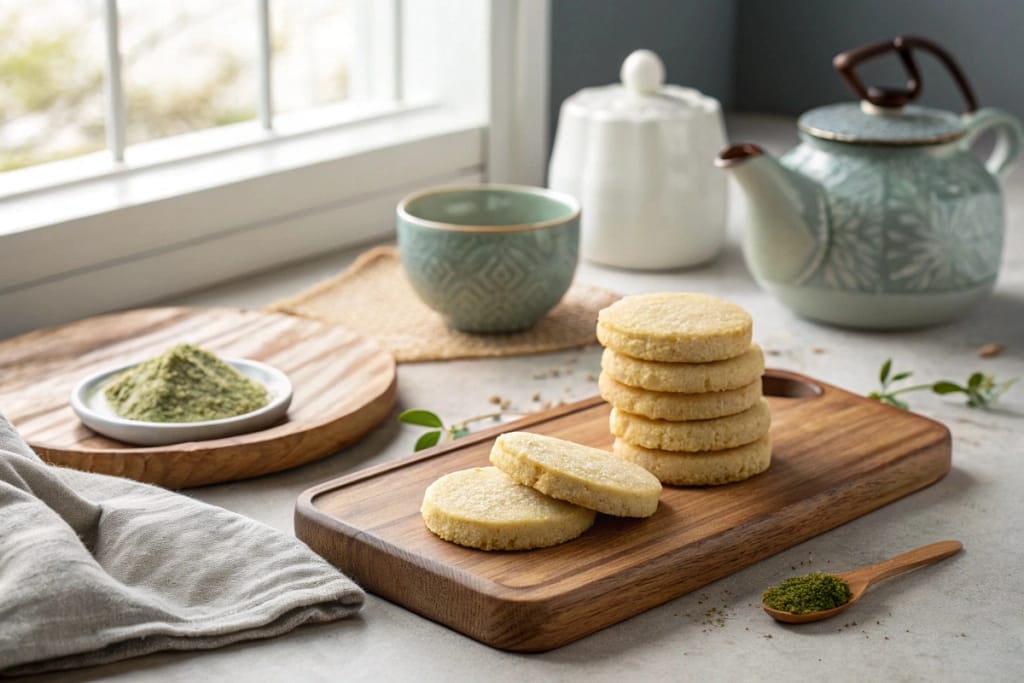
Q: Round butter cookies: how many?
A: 7